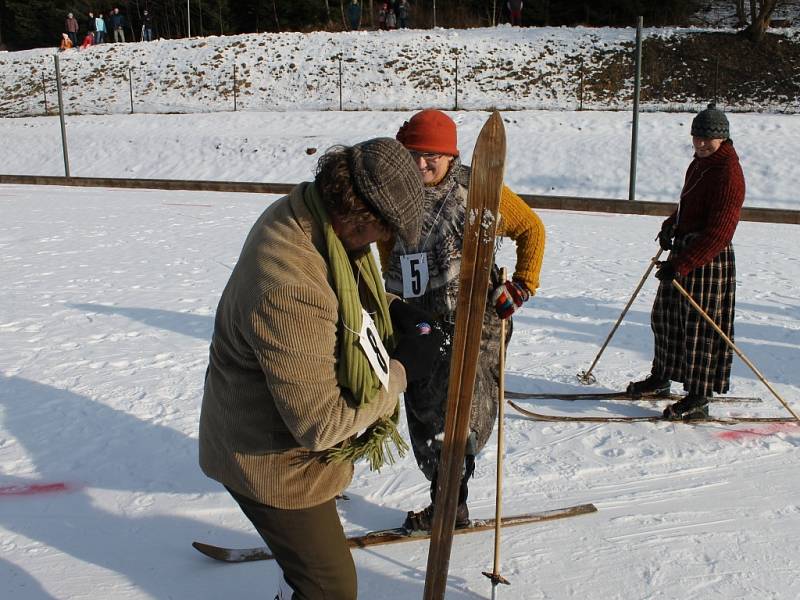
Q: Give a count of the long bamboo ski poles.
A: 3